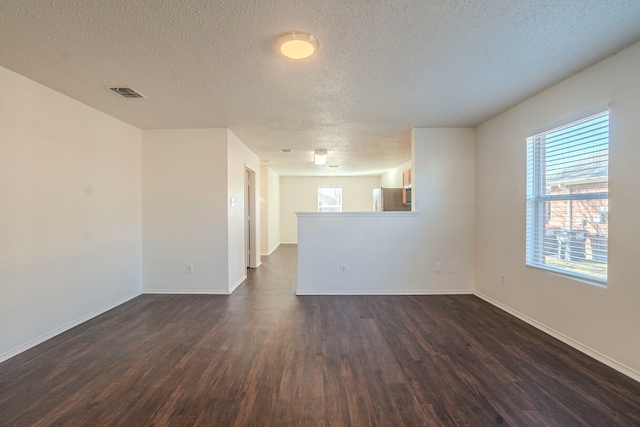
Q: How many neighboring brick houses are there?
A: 1